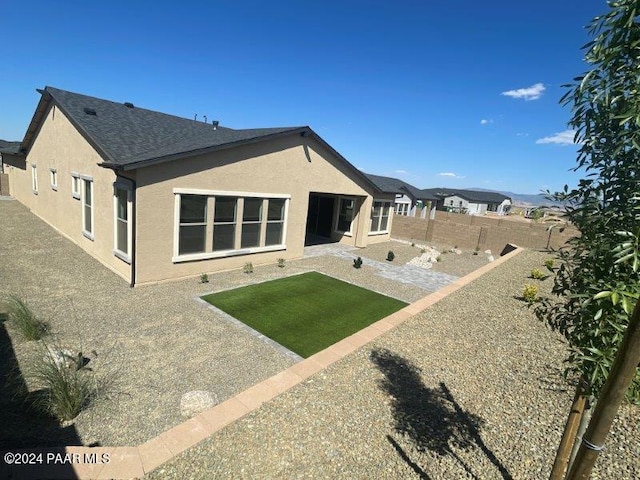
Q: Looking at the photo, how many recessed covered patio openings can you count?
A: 1